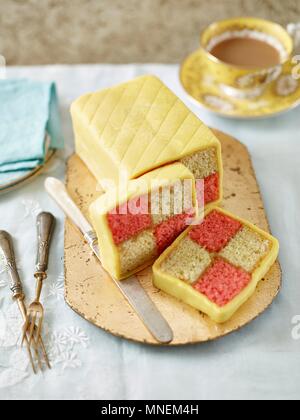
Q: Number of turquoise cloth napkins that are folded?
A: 1